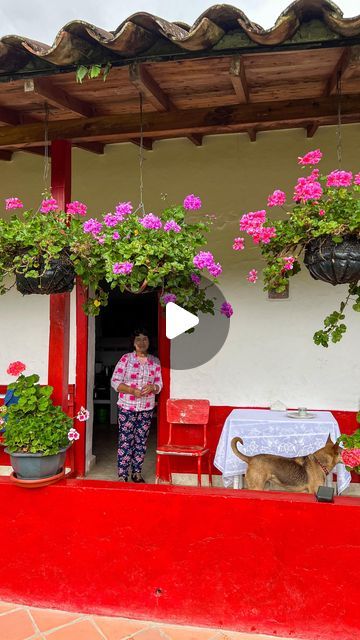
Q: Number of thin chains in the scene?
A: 3